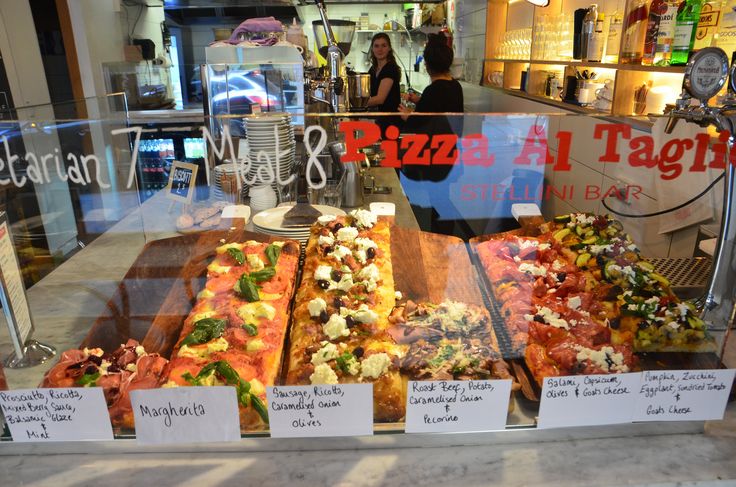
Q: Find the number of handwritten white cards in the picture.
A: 6